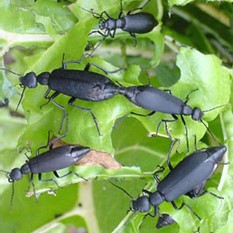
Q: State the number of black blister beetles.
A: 5